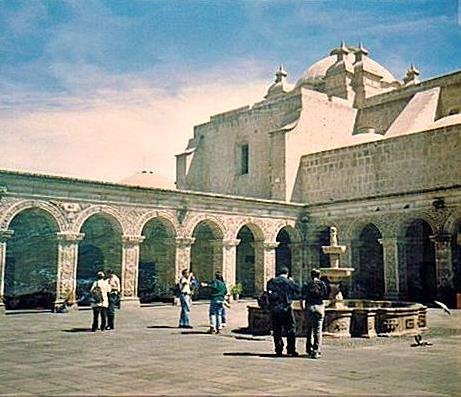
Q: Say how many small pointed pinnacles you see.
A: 4